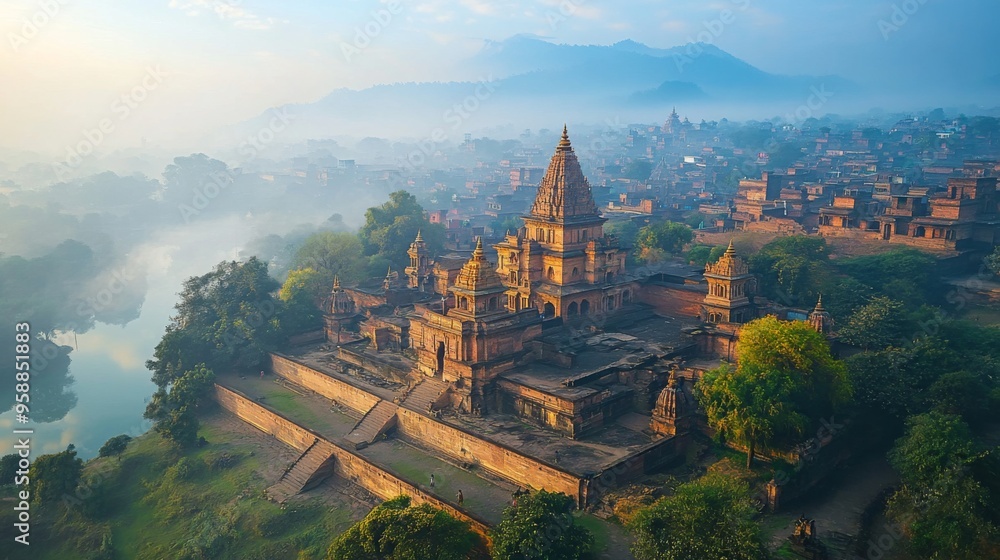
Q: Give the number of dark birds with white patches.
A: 0